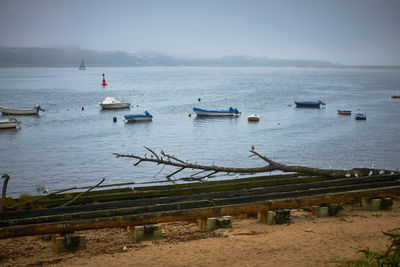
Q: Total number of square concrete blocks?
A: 6